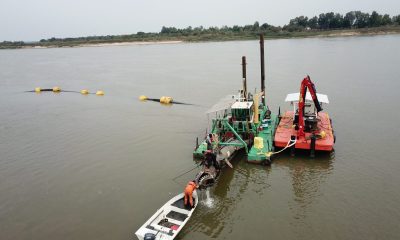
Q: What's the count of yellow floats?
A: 6